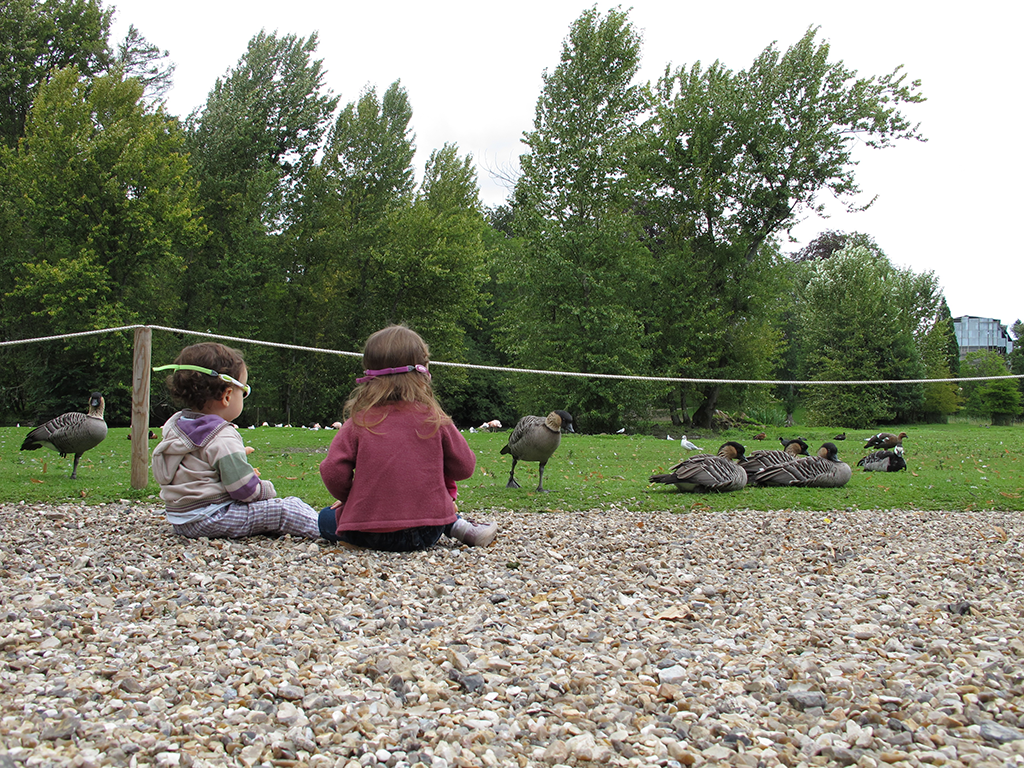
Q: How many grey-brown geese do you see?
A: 5